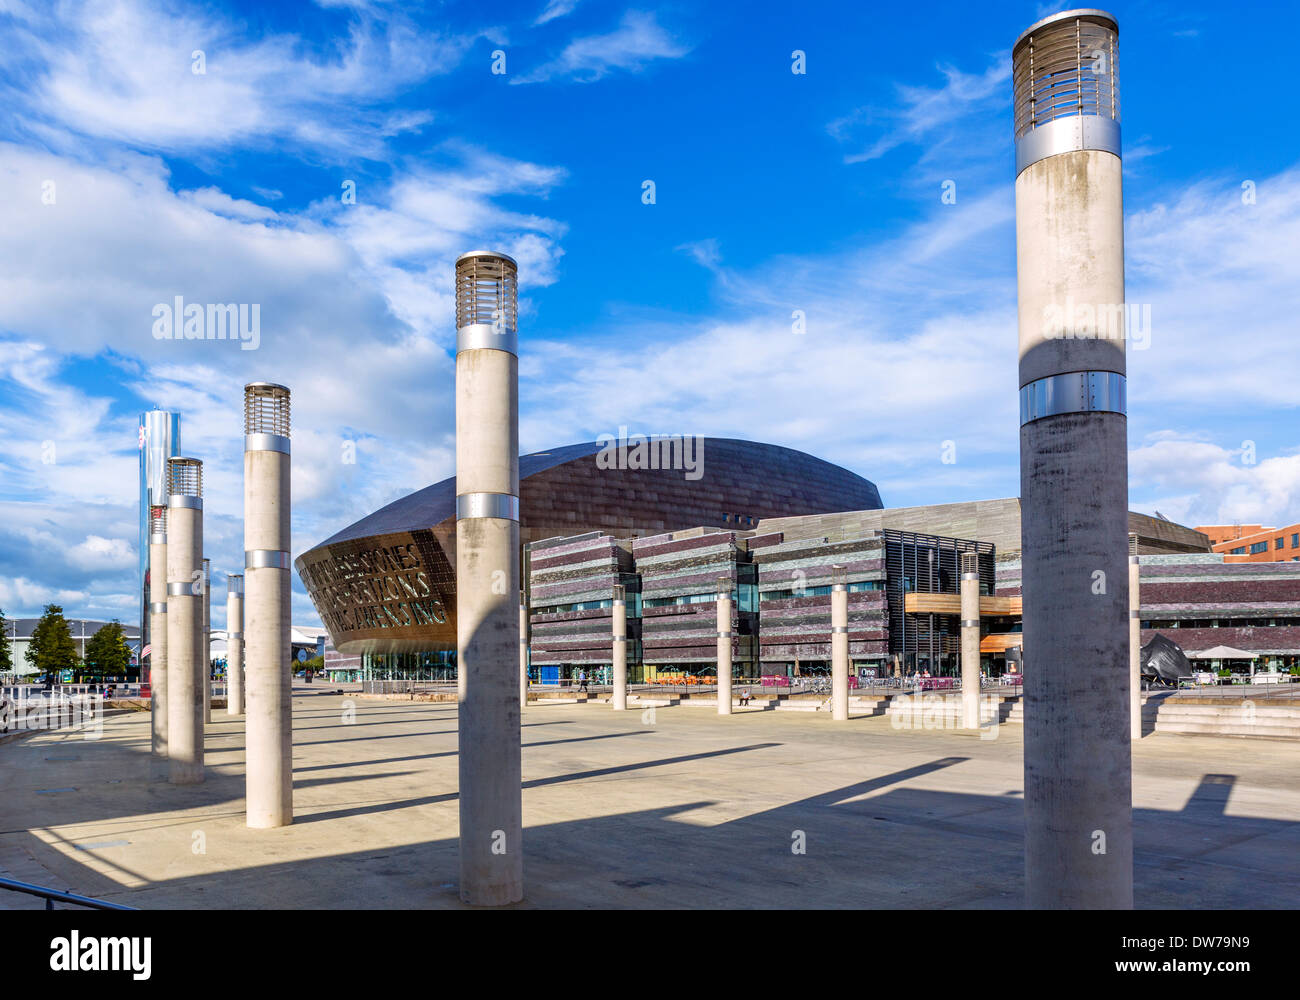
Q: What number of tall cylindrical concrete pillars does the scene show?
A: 13